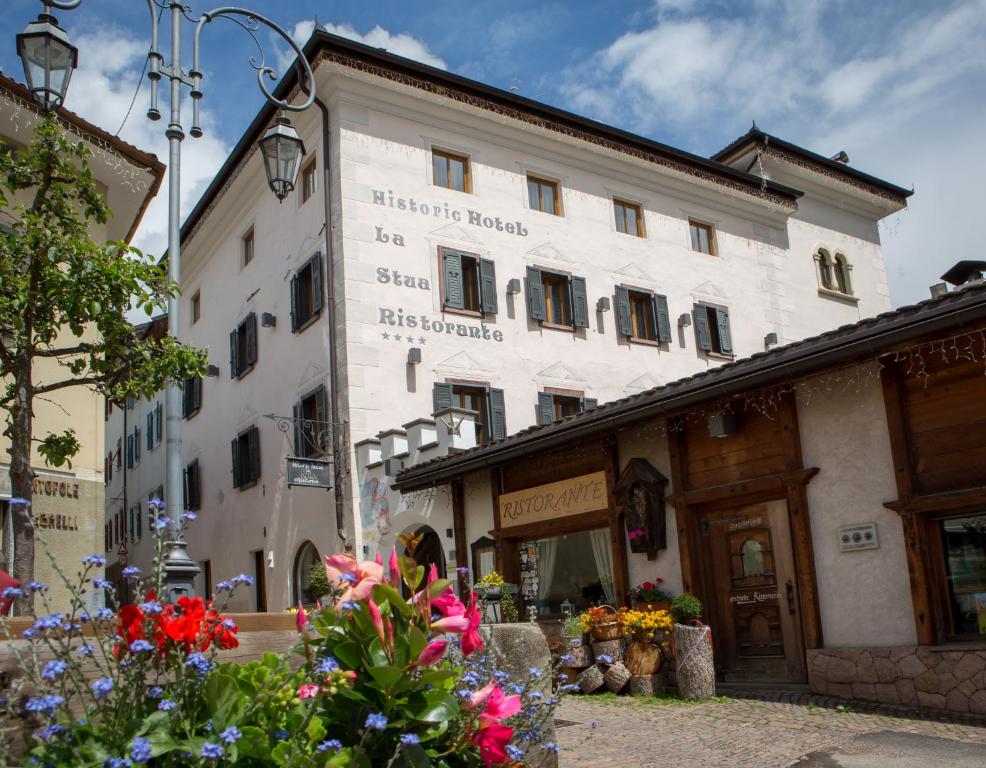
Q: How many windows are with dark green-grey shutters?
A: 12